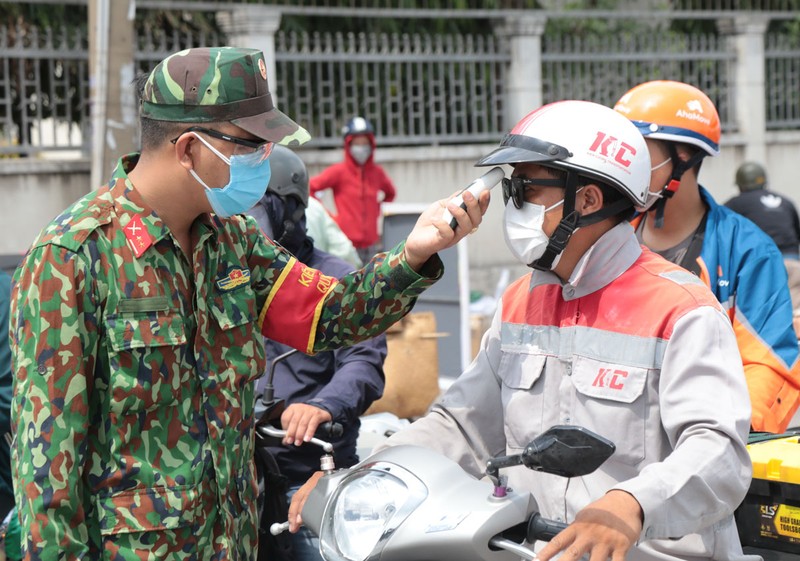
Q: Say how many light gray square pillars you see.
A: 3